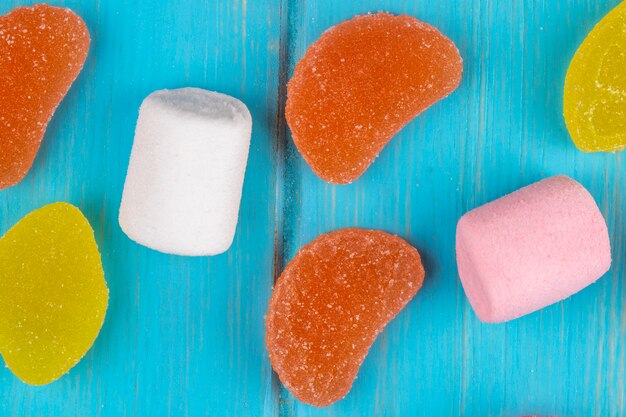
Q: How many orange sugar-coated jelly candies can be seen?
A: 3